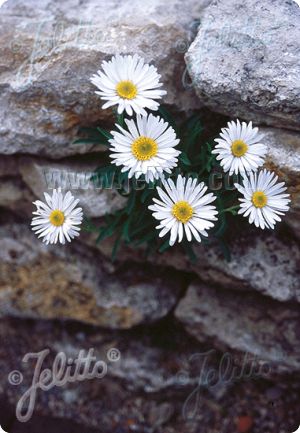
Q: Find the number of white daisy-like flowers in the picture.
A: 6